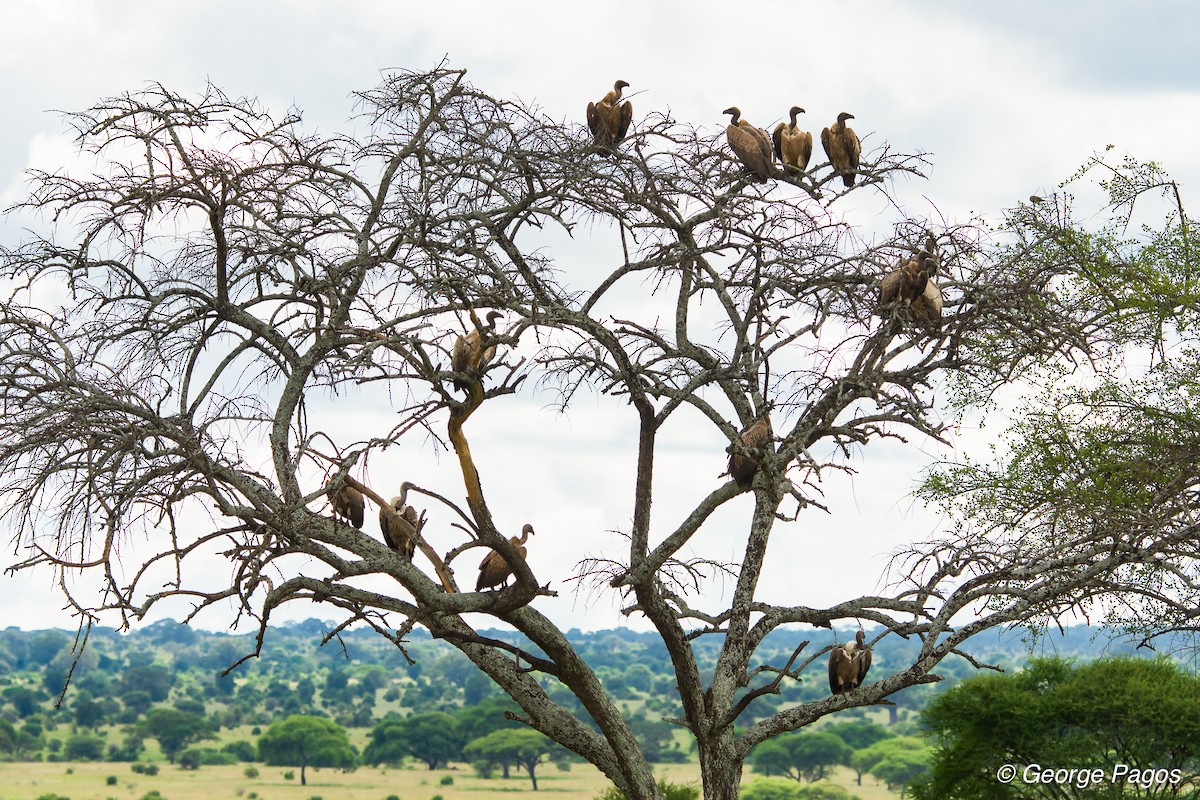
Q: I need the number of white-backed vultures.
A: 12